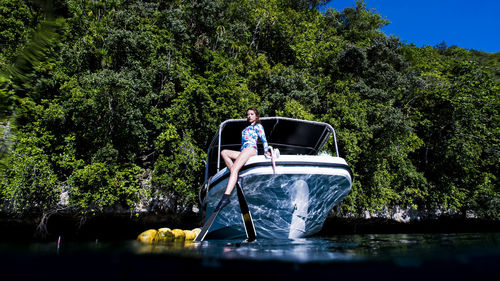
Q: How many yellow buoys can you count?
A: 5